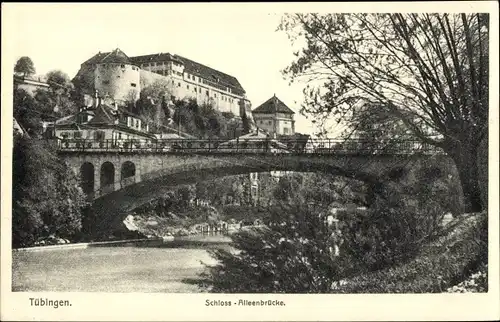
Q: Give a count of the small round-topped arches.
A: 3